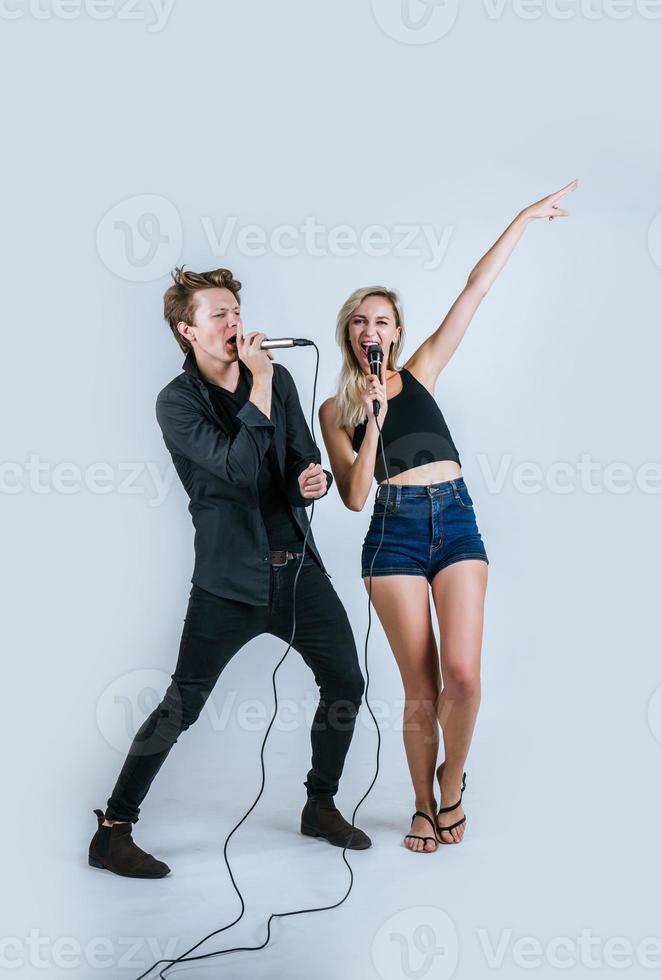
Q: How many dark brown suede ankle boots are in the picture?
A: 2